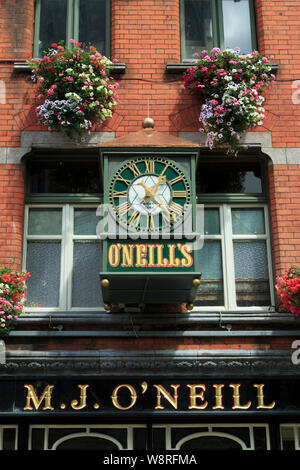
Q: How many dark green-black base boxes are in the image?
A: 1